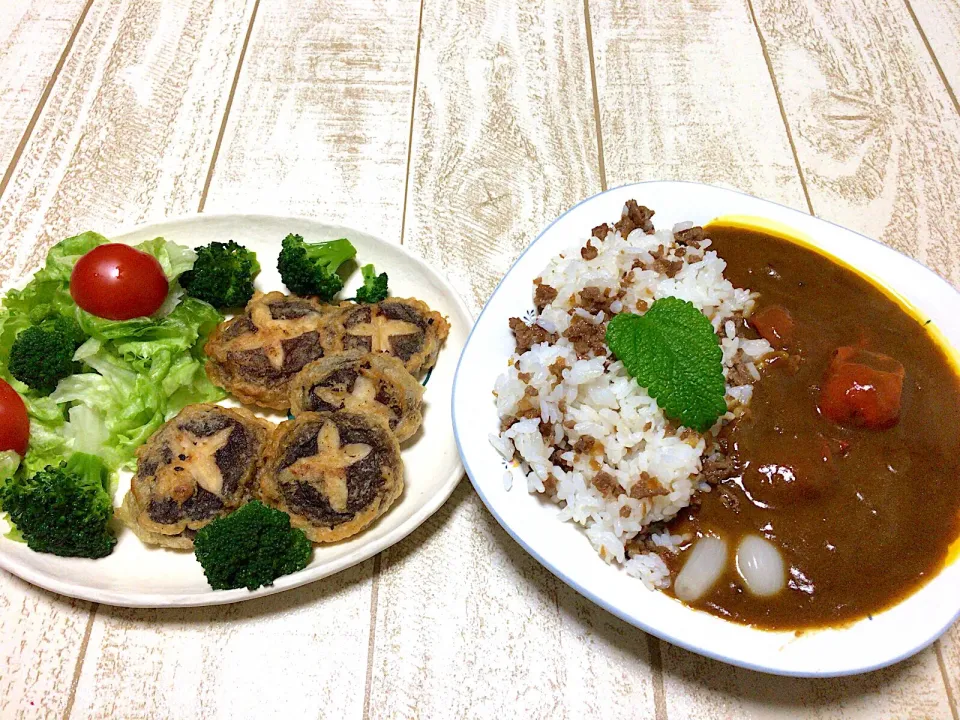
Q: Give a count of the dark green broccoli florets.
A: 6